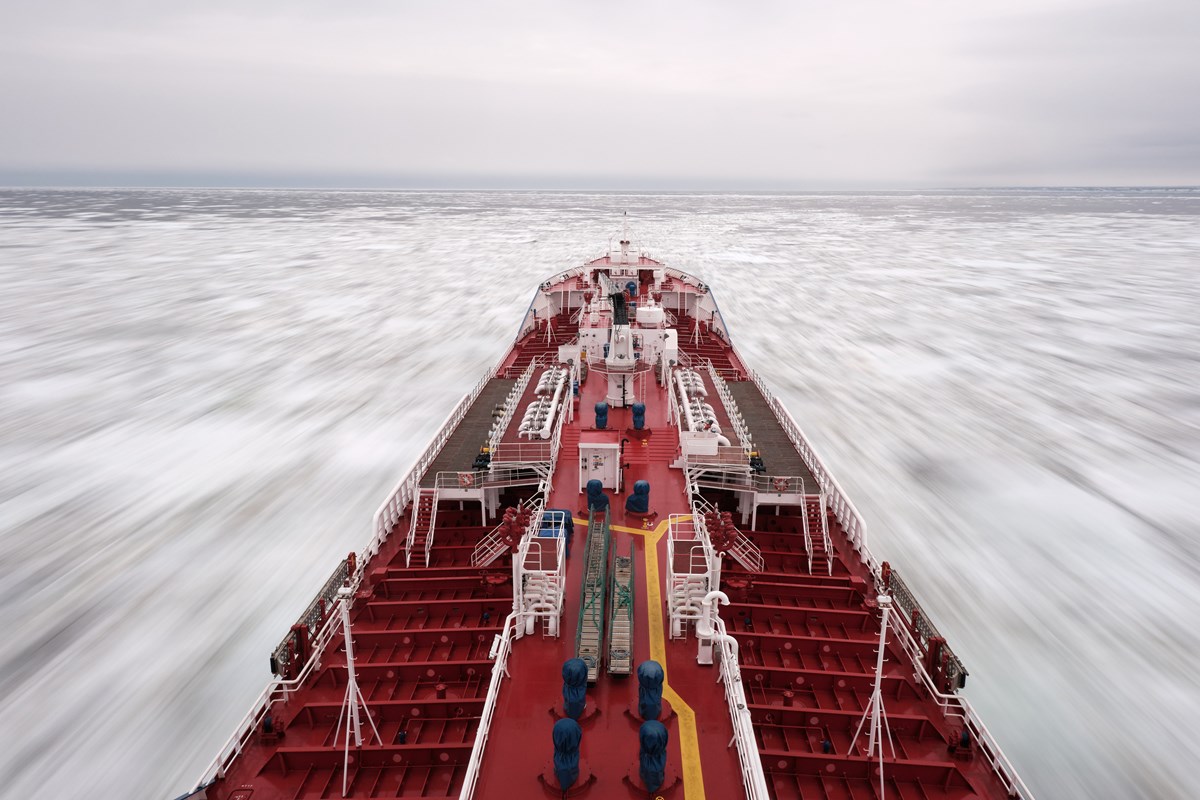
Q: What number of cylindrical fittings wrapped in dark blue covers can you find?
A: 8